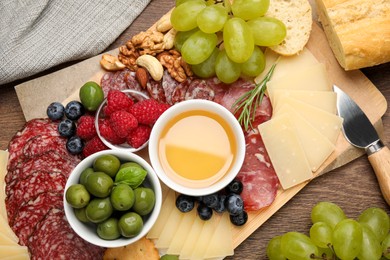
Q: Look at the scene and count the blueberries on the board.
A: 11